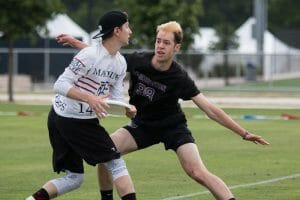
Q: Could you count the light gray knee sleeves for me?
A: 2